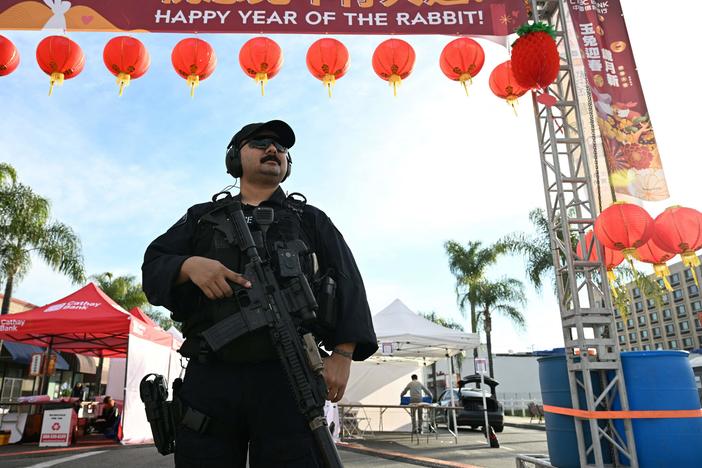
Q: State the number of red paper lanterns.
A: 13